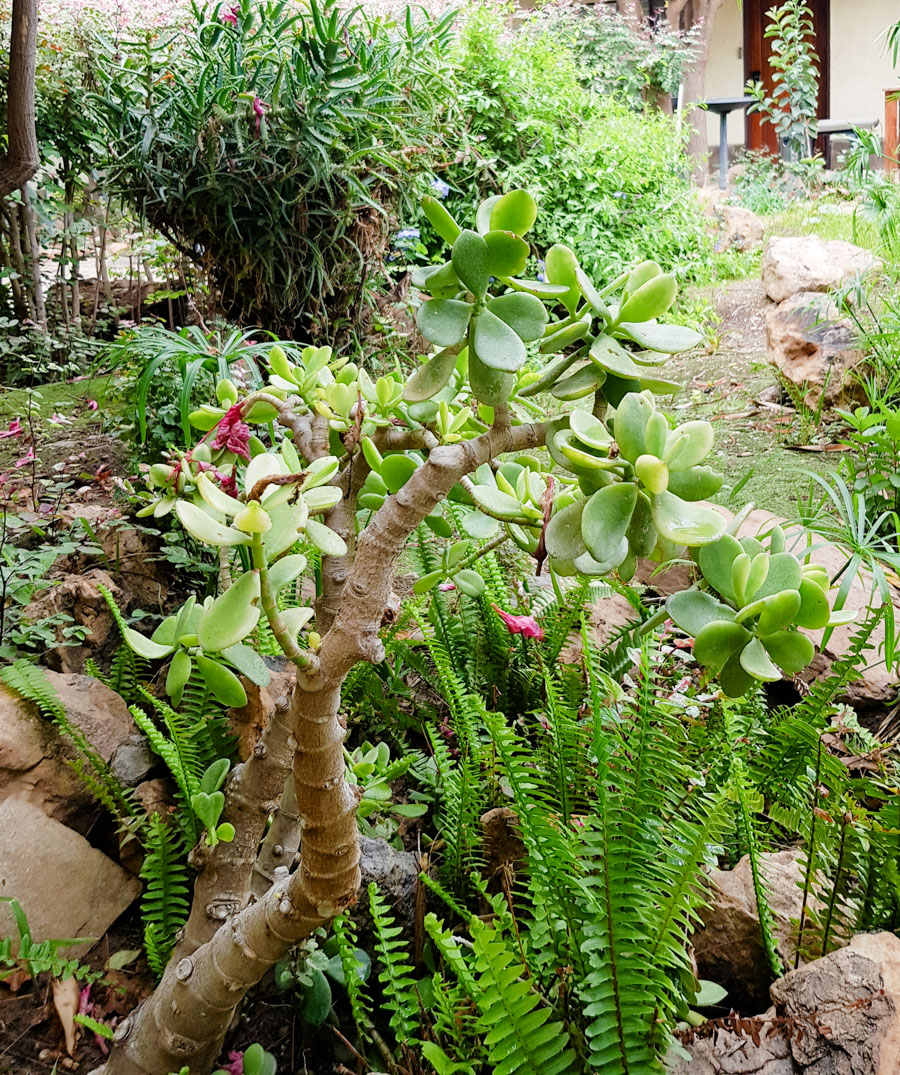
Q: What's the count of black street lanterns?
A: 0